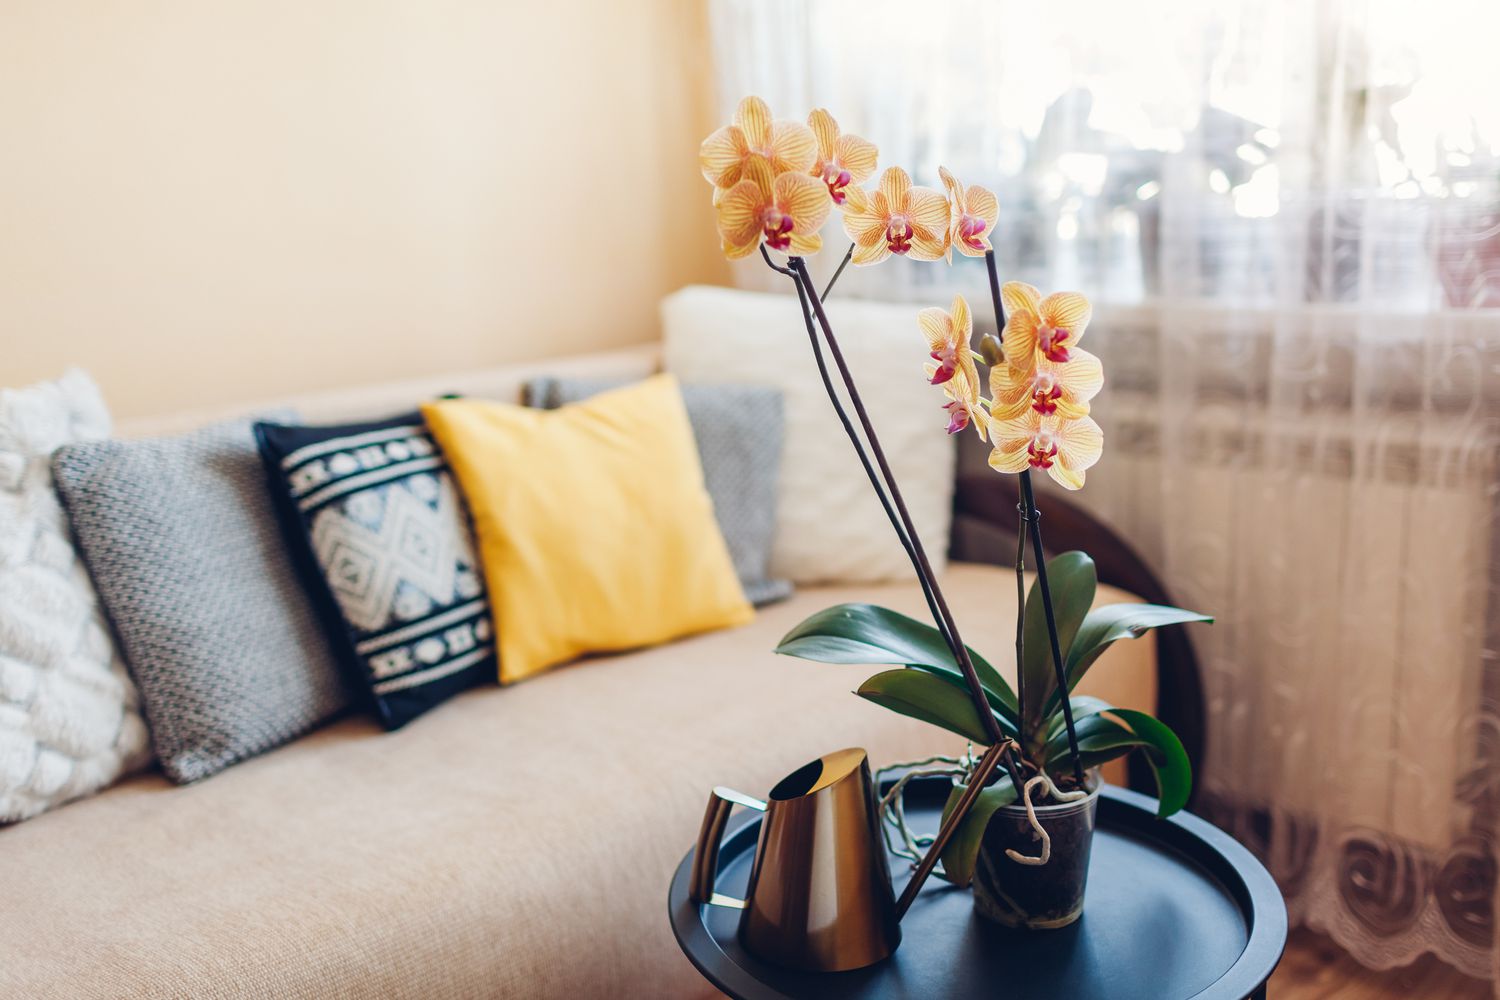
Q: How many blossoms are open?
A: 10